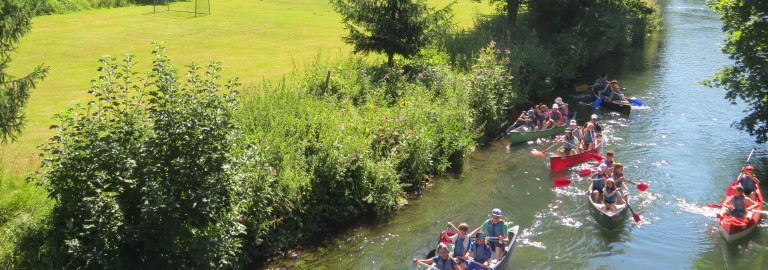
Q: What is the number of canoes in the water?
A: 6